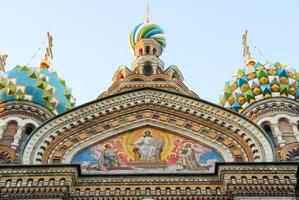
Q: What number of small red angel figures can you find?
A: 4